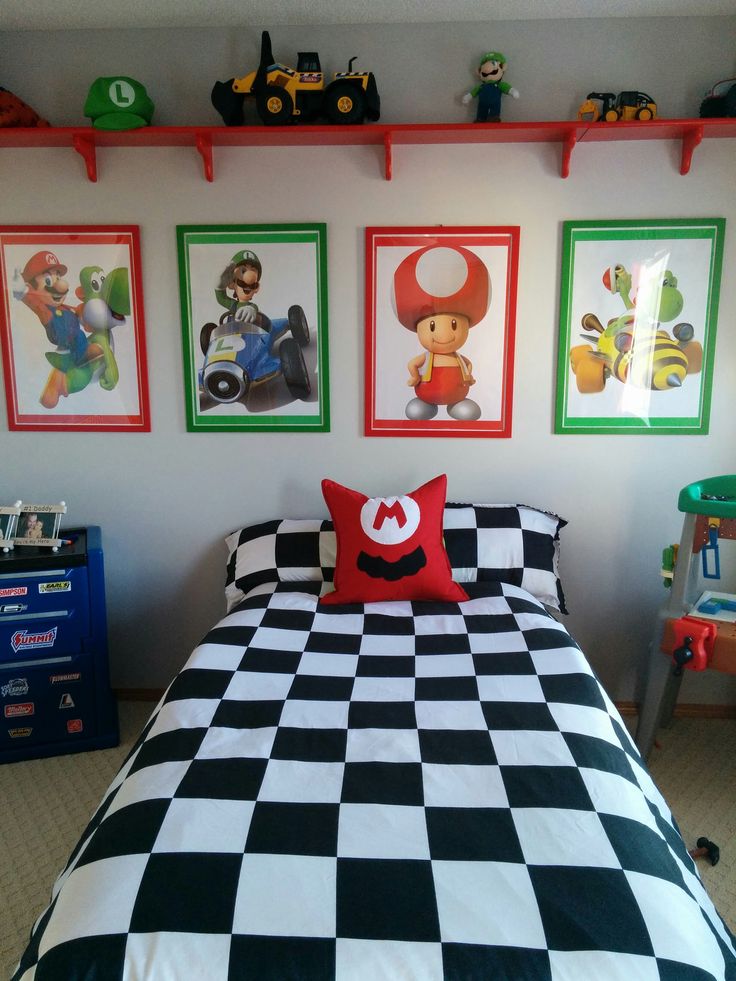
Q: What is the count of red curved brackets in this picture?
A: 5